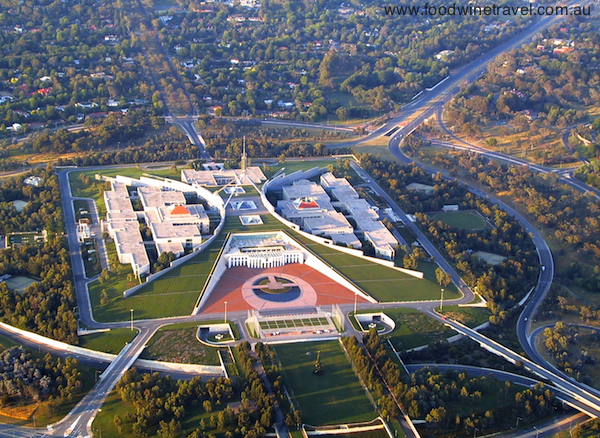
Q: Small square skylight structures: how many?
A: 3